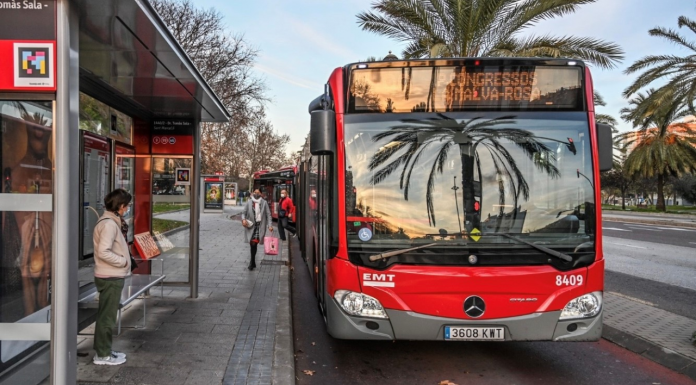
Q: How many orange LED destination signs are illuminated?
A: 1